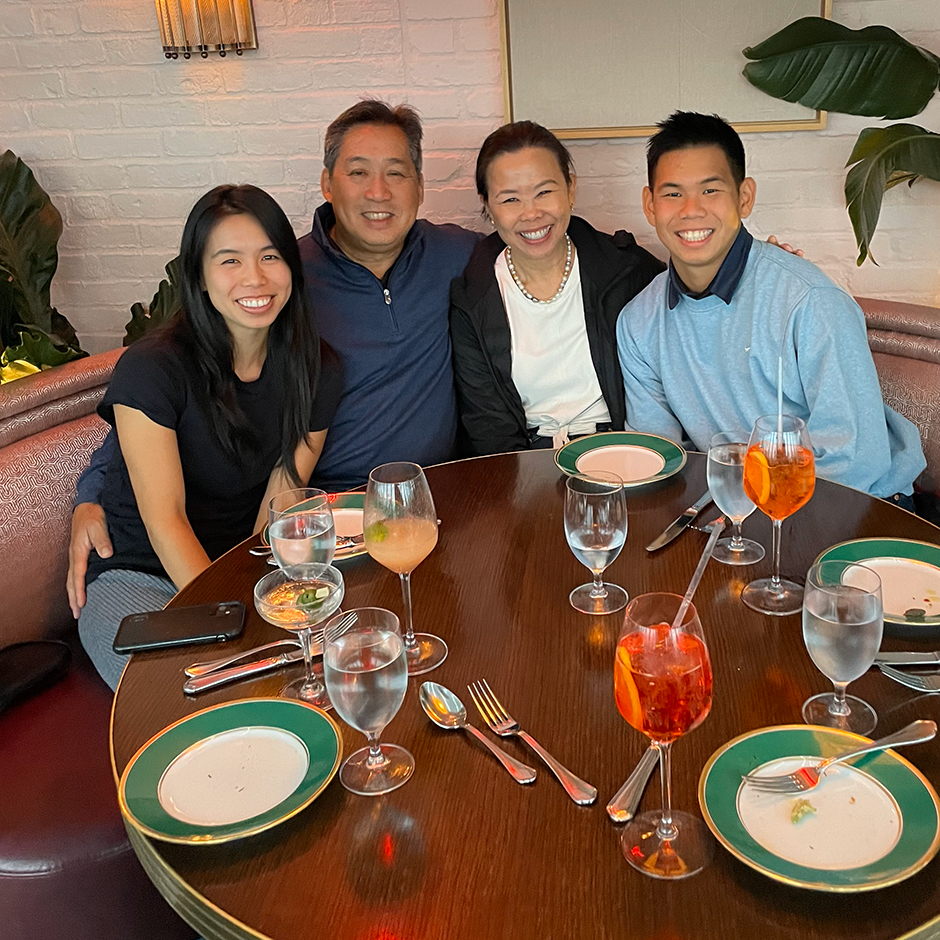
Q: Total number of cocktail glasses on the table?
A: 4